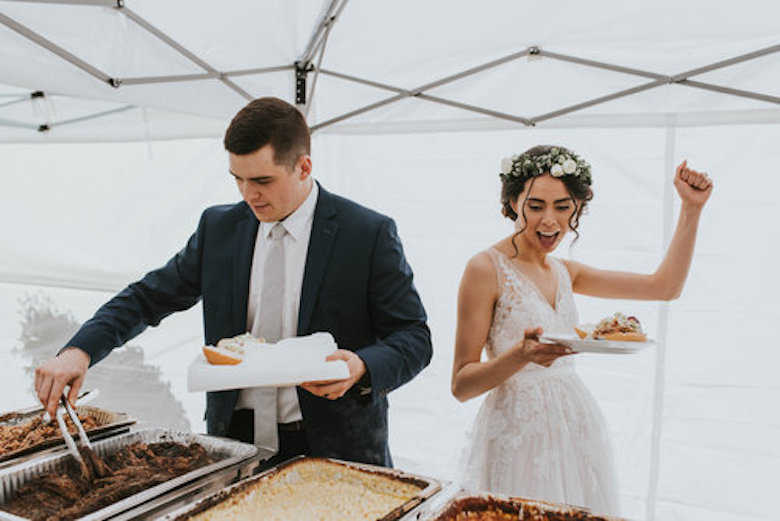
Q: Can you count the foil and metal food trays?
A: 4